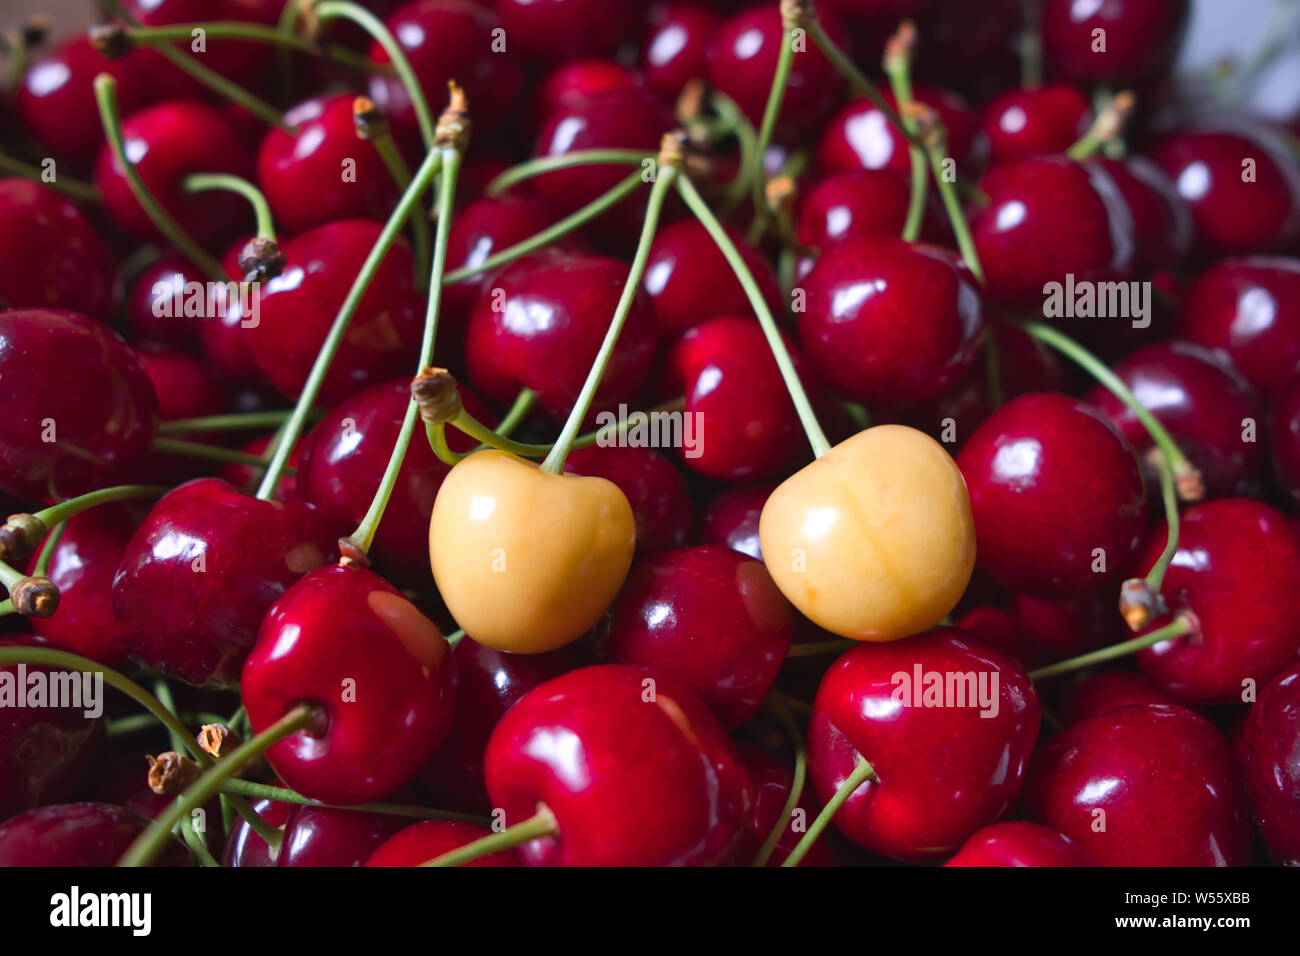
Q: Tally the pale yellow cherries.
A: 2